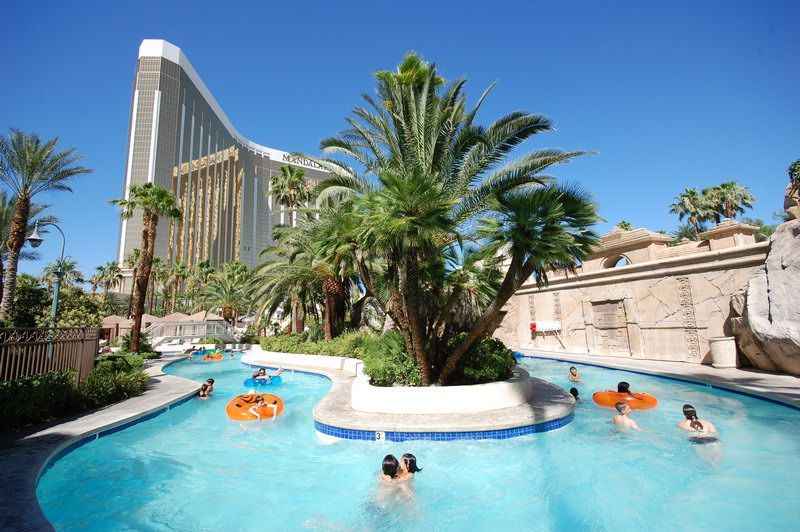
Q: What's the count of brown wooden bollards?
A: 0